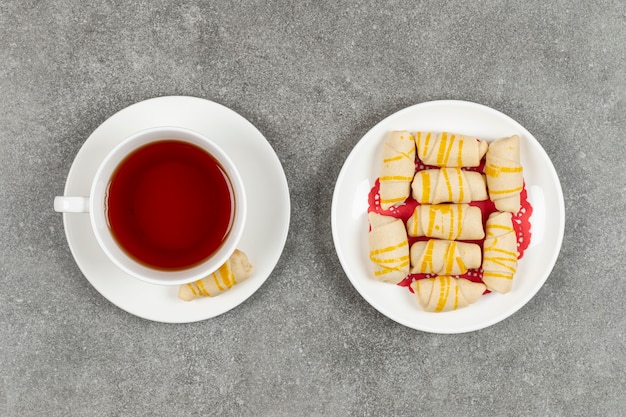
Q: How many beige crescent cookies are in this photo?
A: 10